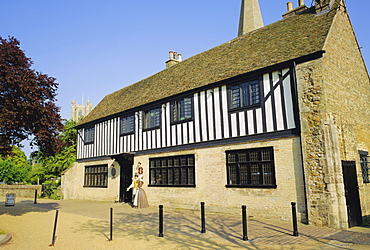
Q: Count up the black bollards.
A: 7